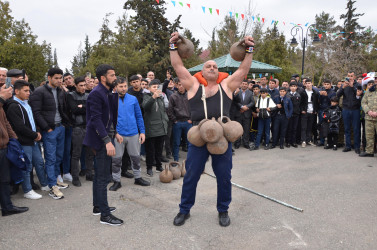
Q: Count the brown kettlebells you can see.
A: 9